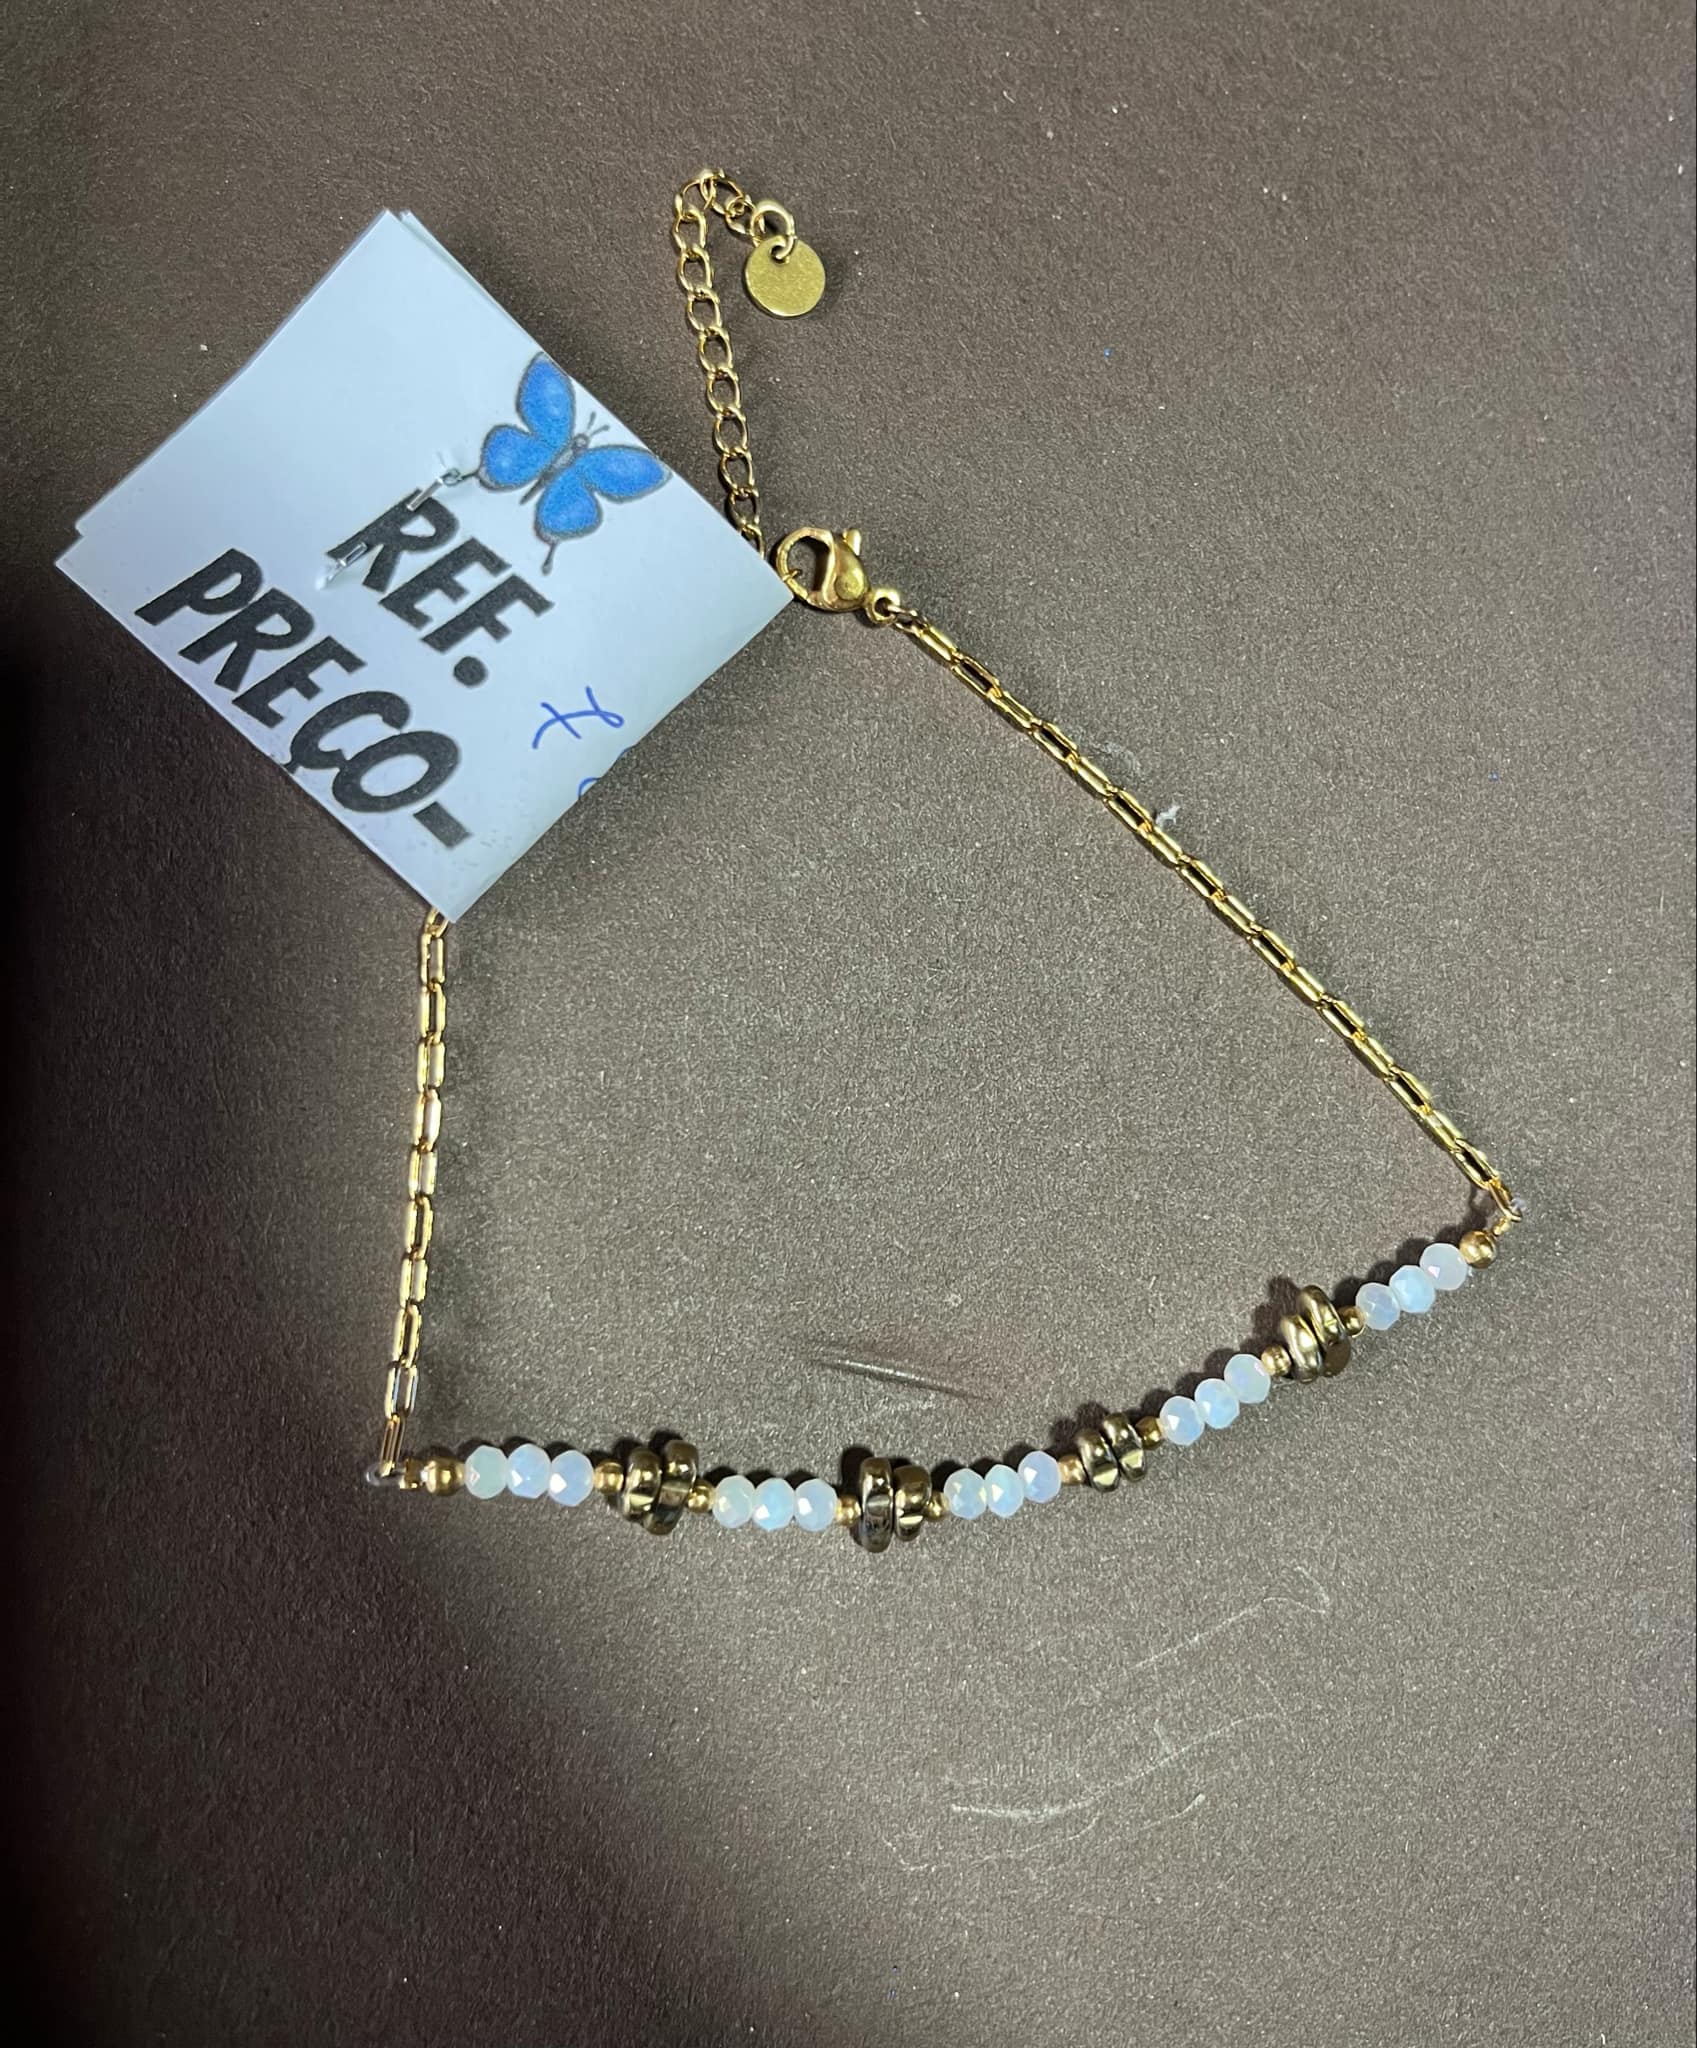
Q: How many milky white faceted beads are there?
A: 15